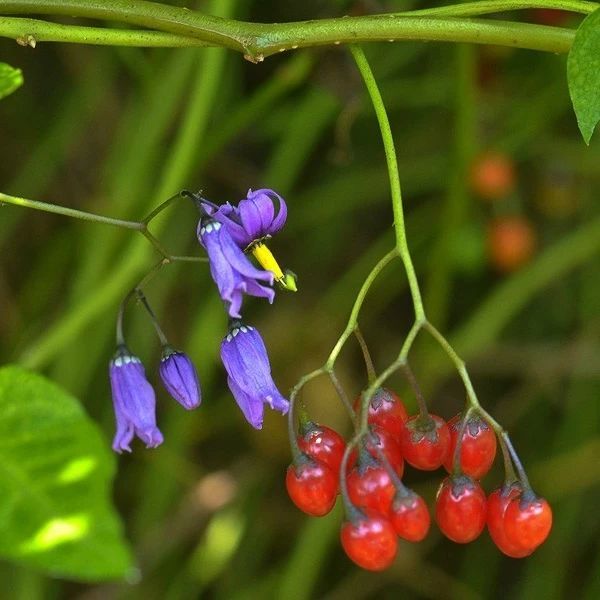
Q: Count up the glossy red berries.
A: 12